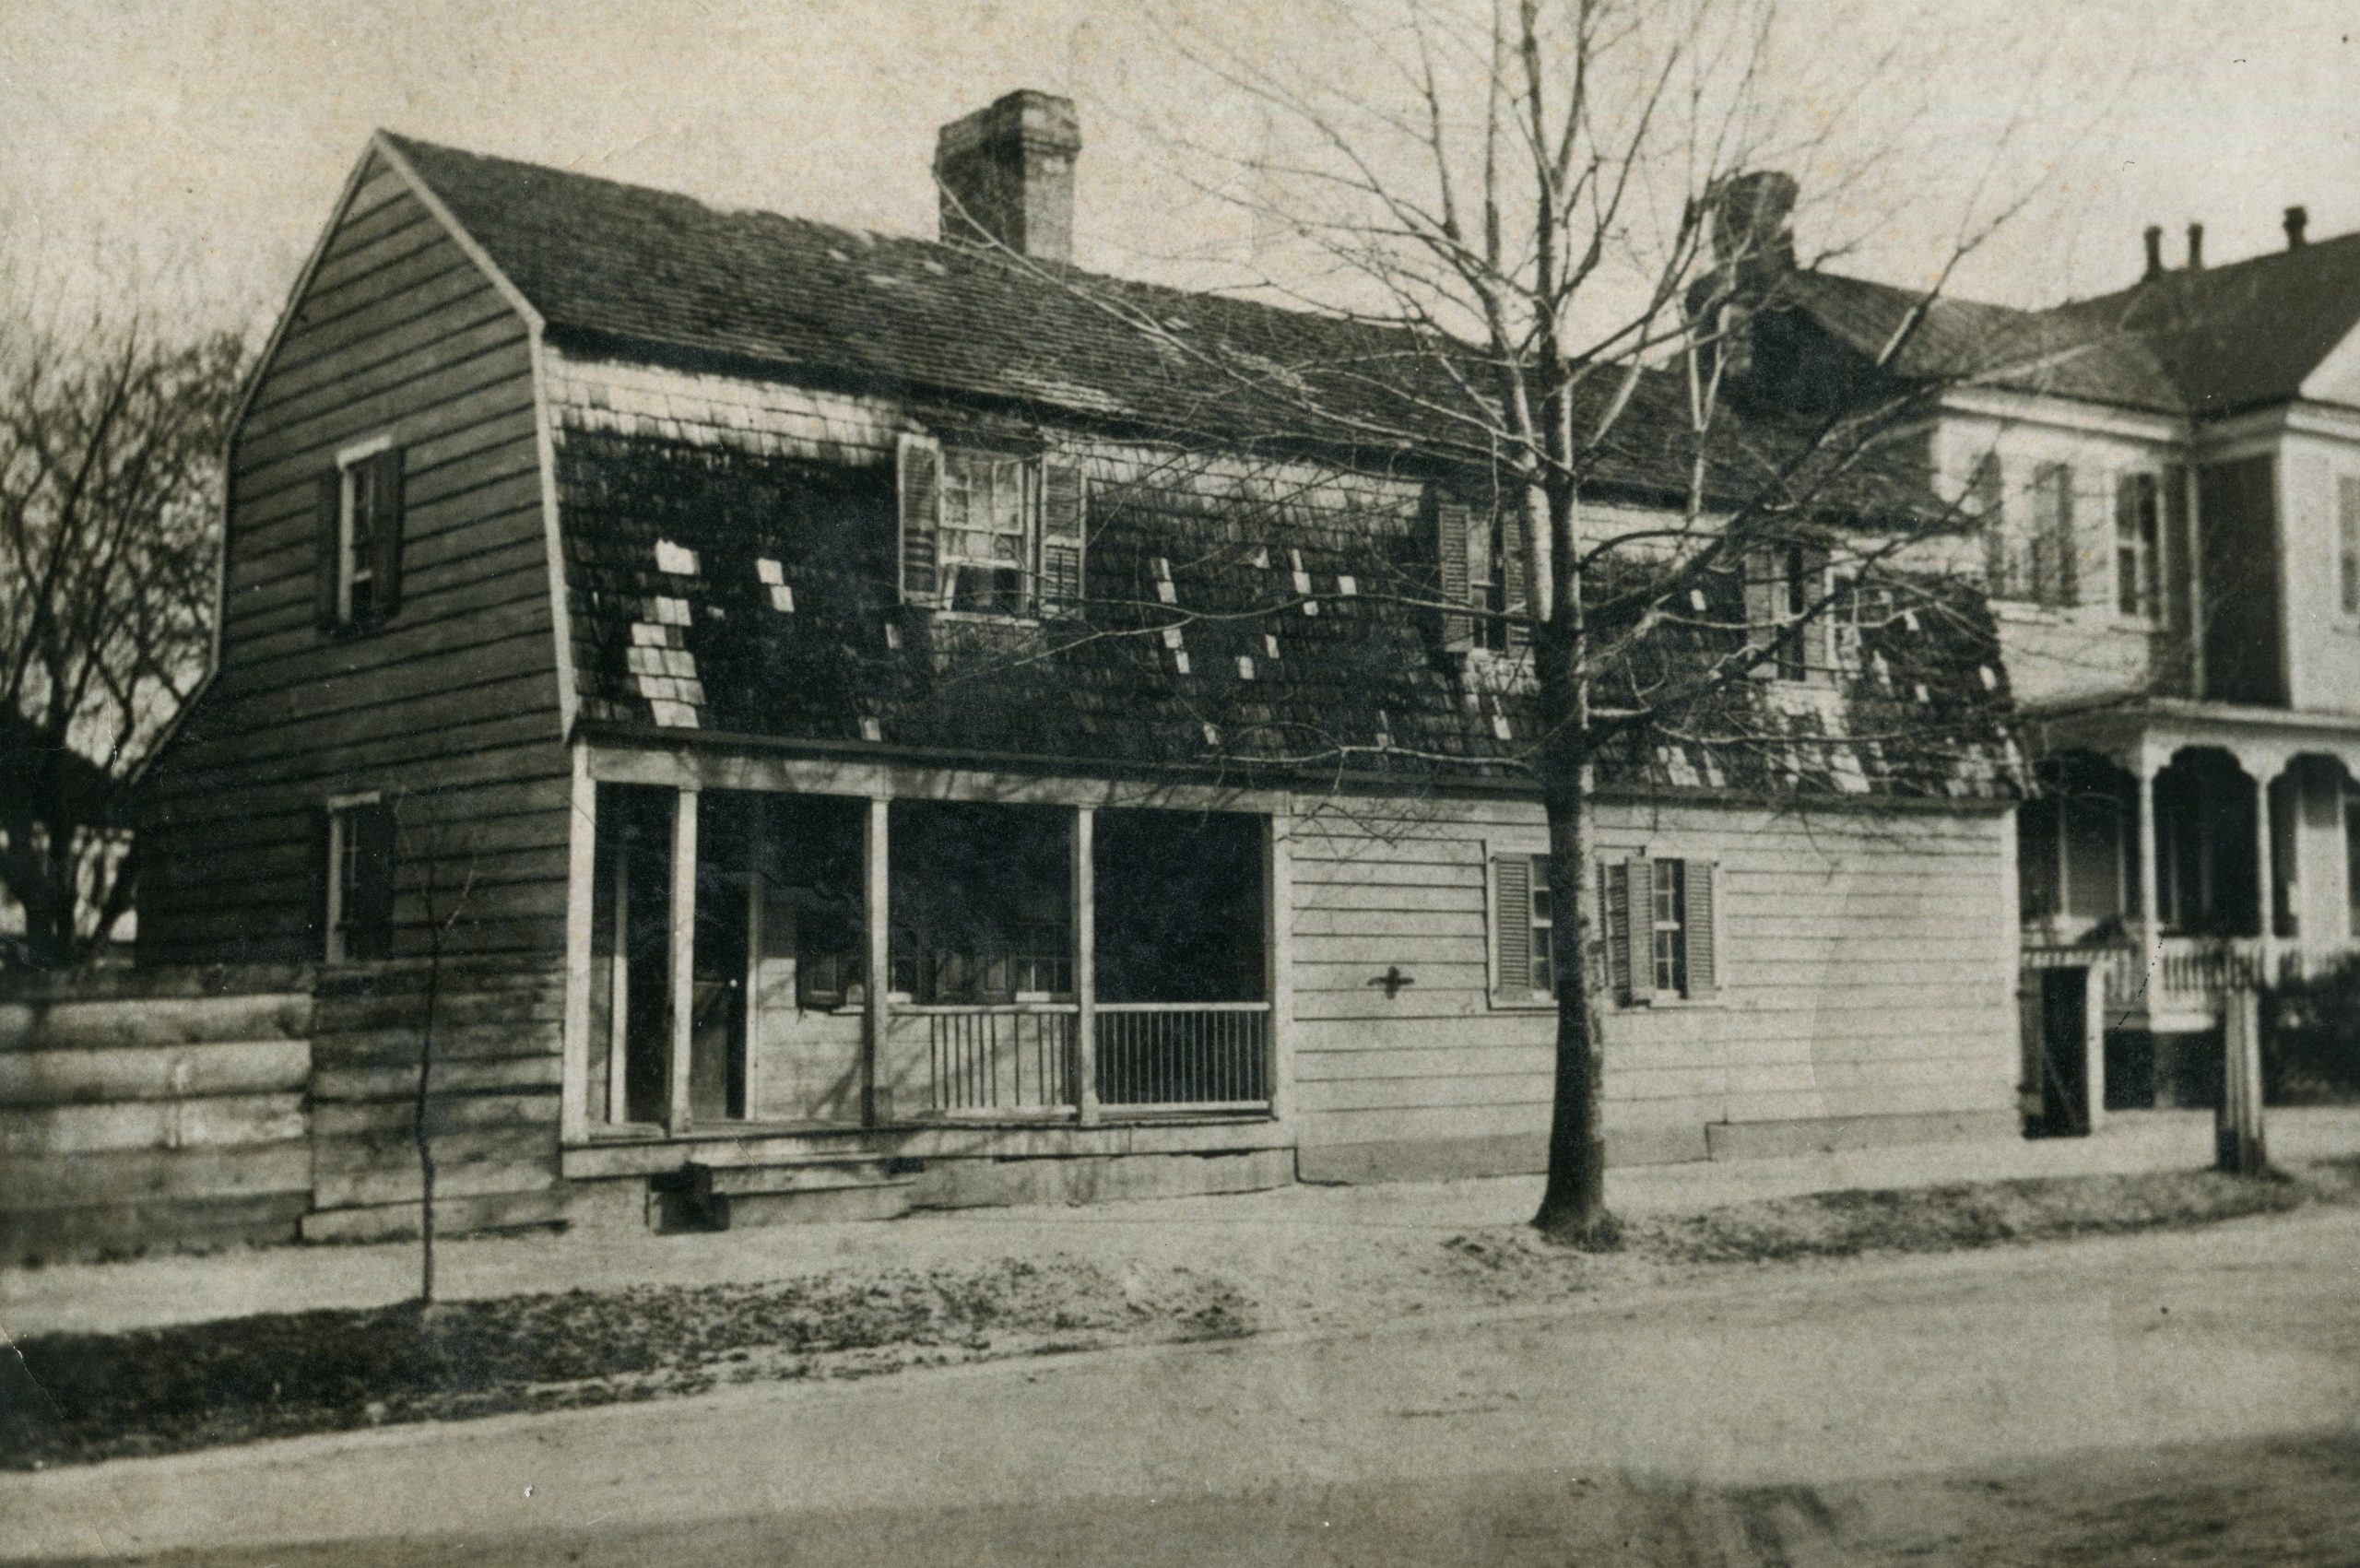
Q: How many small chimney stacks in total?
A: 3